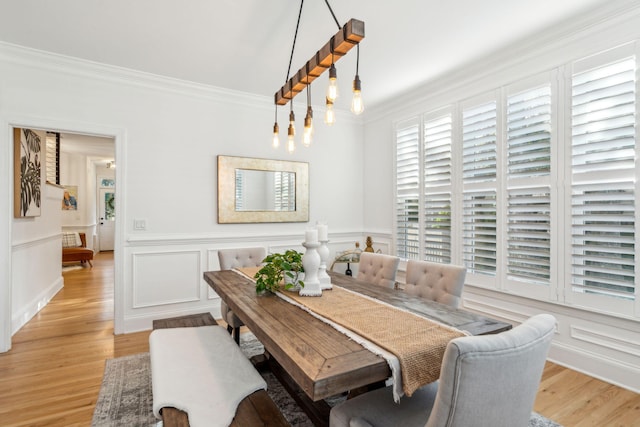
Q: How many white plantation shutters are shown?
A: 5